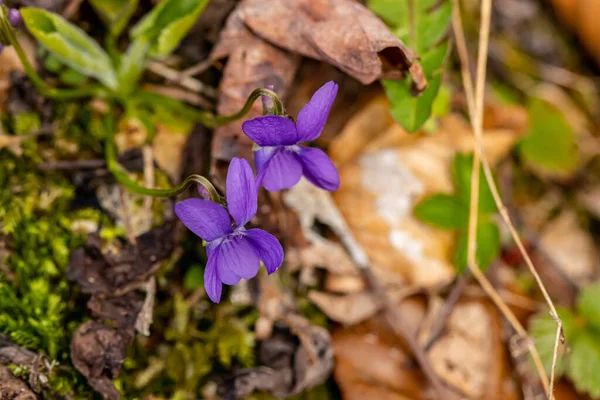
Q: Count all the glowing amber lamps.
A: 0